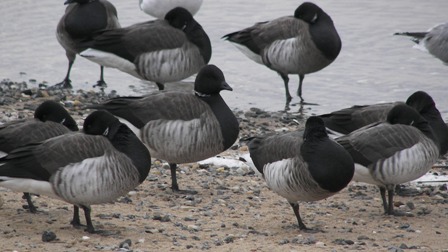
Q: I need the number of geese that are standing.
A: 9